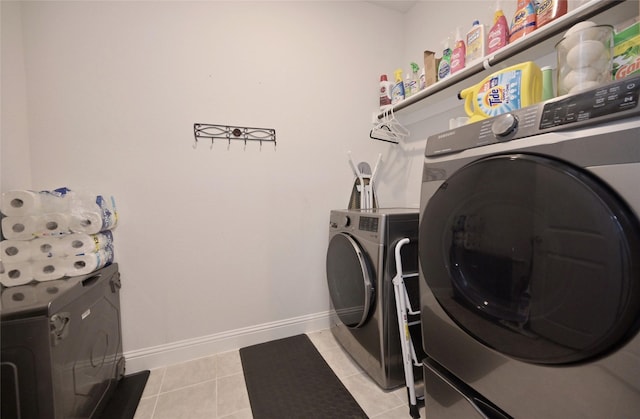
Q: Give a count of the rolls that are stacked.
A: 10